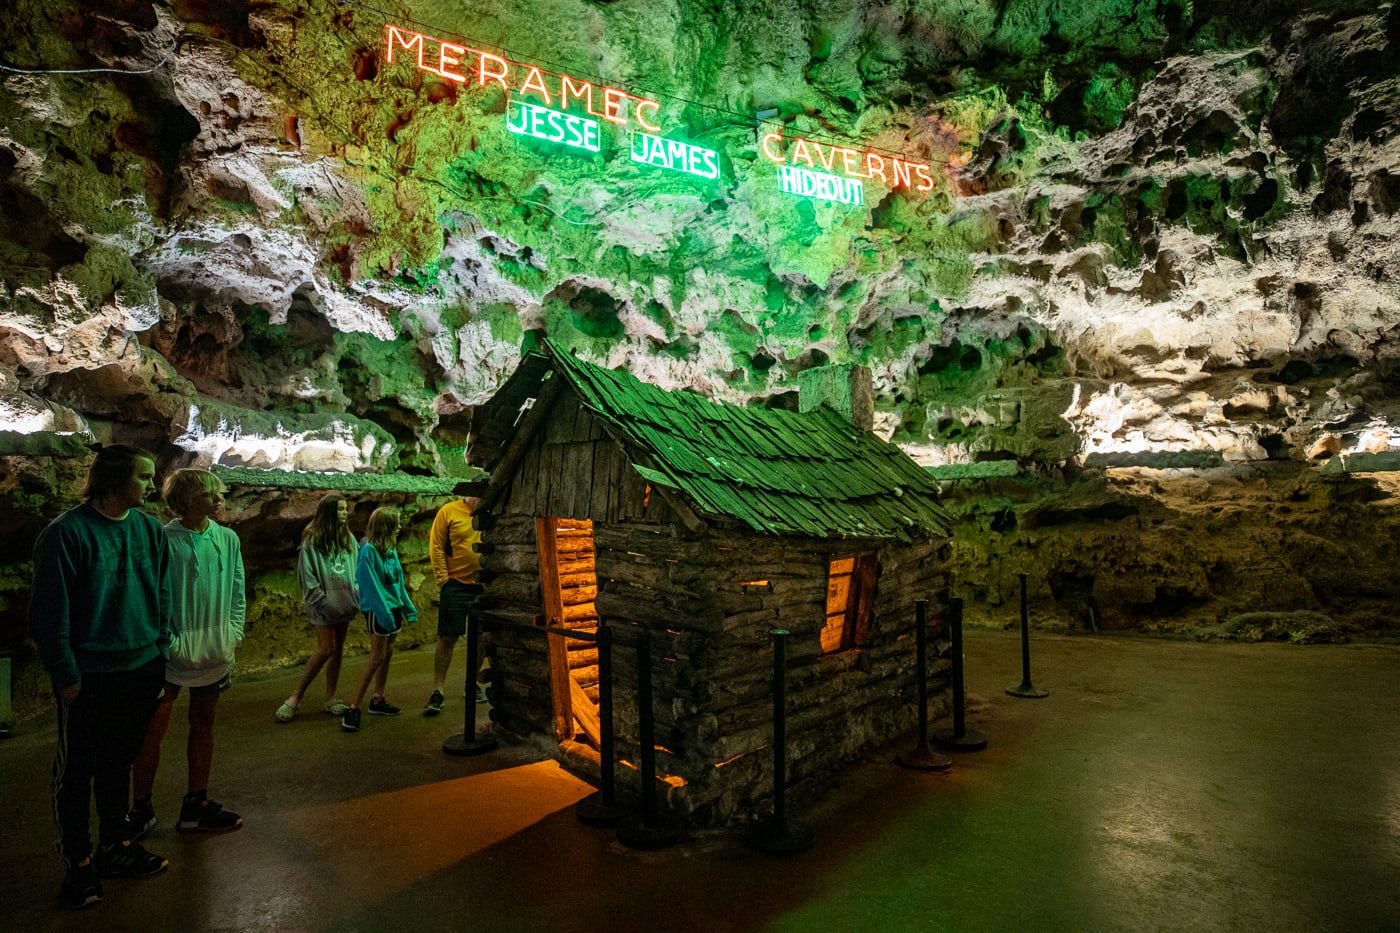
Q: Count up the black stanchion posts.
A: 7